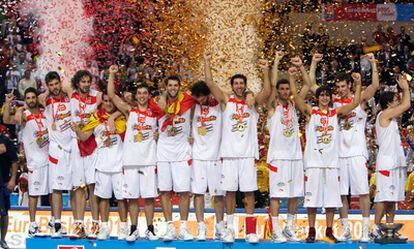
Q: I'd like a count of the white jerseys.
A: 12